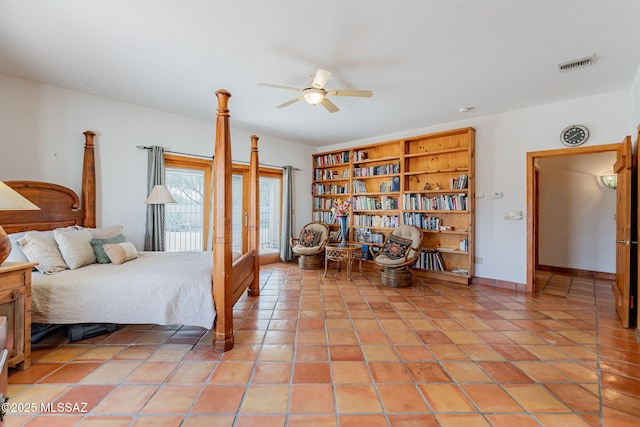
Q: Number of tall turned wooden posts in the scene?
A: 3